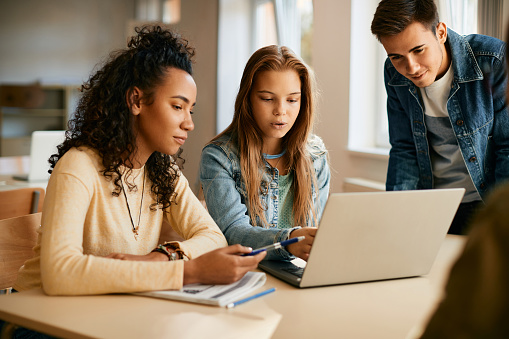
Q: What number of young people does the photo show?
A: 3